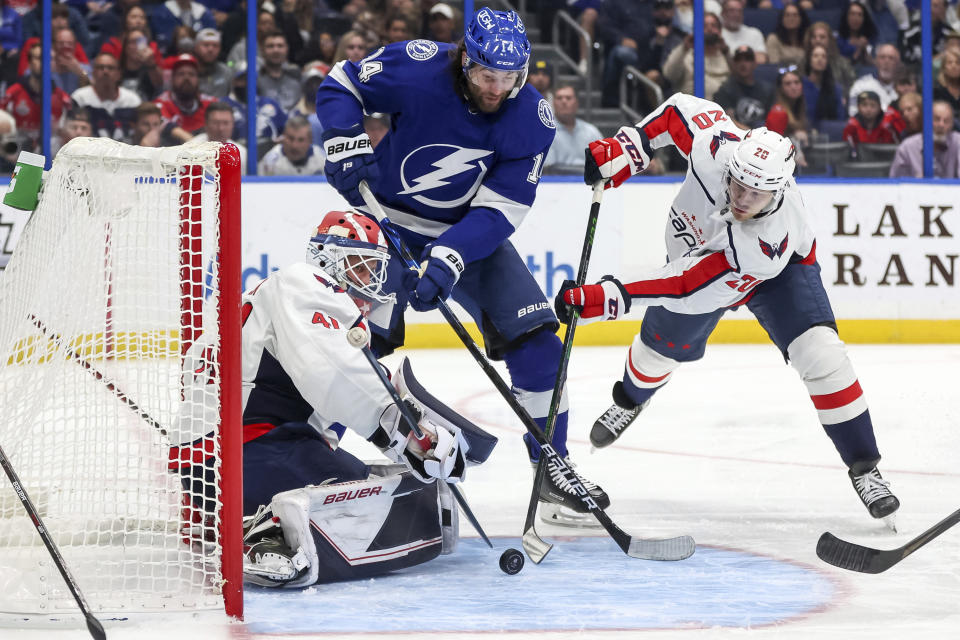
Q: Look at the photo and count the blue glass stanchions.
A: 5